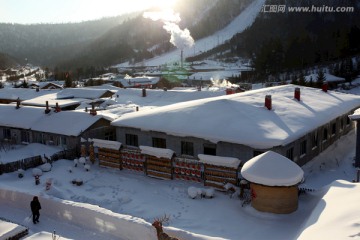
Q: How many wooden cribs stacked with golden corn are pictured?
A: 3